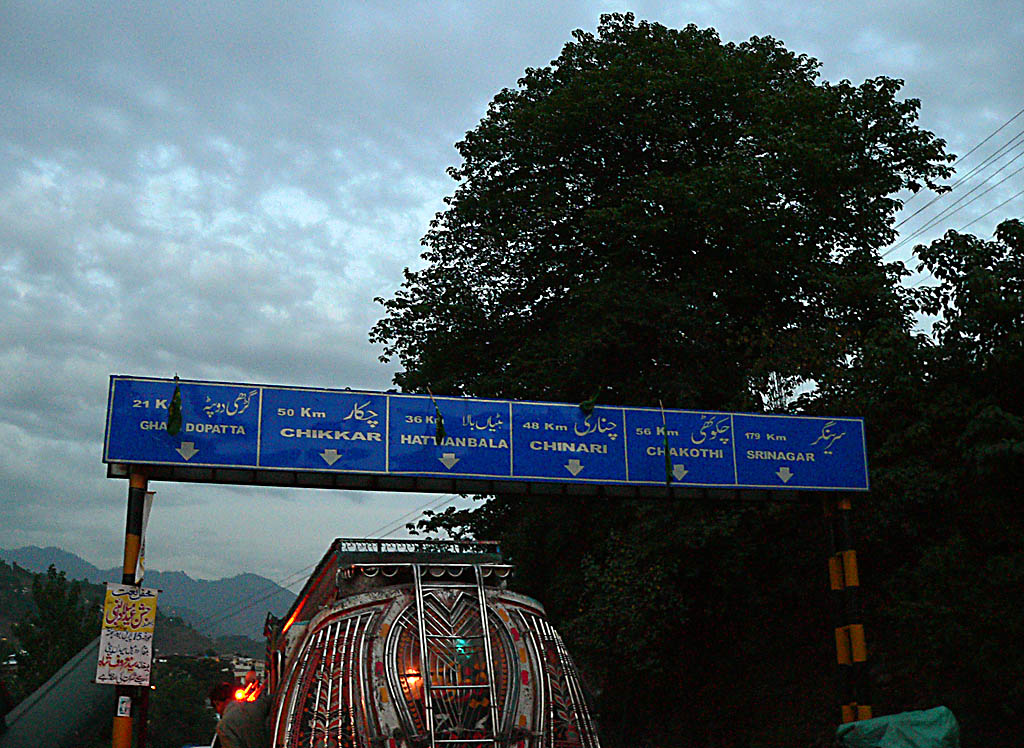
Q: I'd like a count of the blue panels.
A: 6